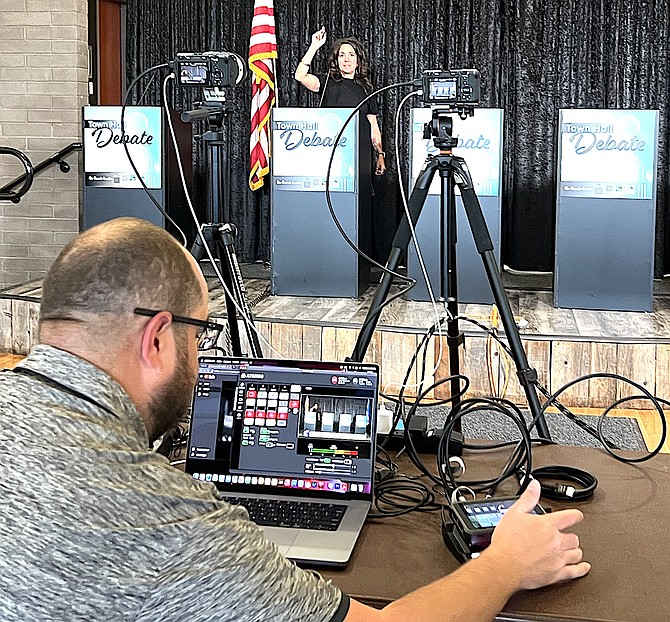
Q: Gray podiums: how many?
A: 4